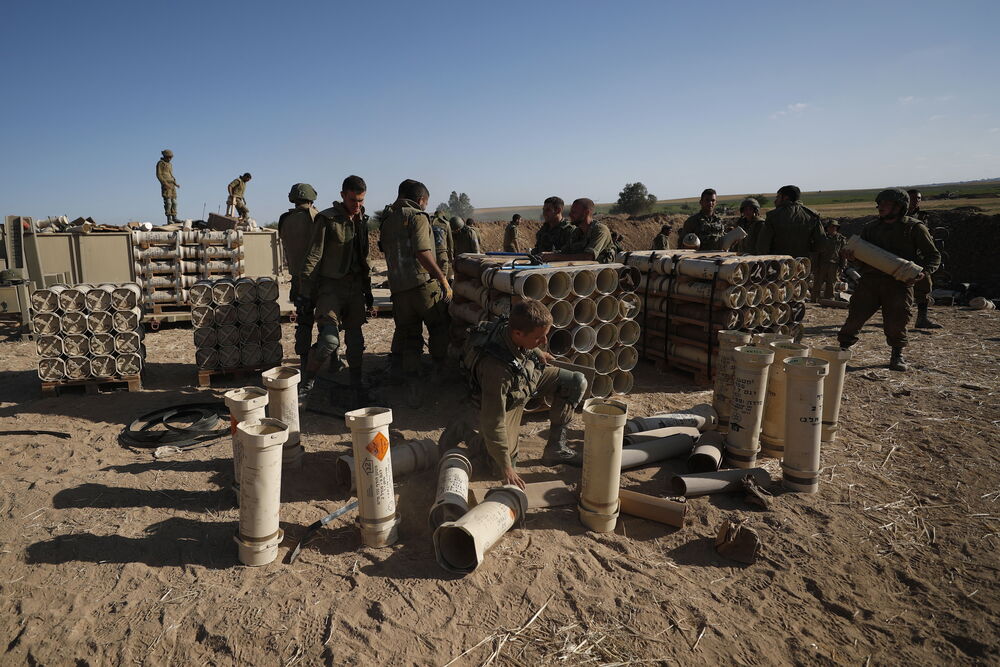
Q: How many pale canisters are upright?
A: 11